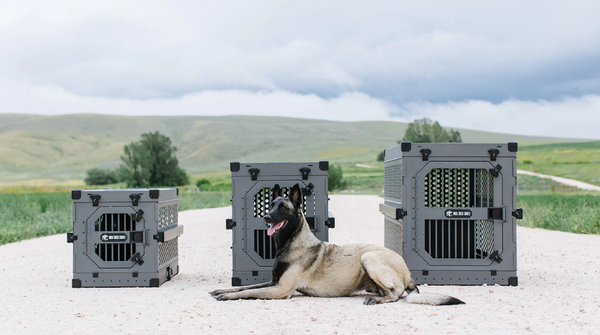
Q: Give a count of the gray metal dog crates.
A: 3